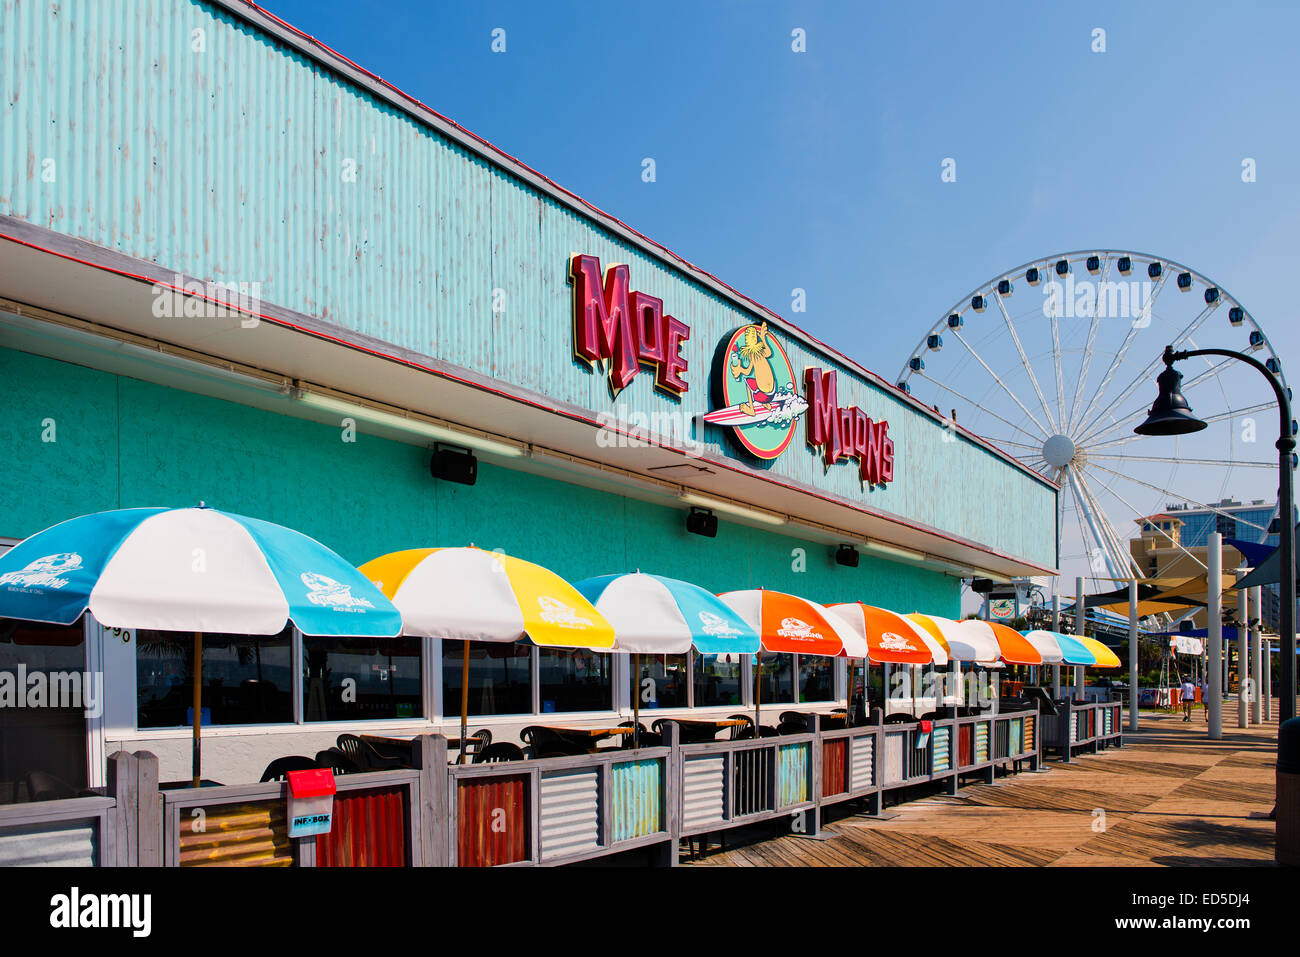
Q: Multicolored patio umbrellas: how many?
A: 9